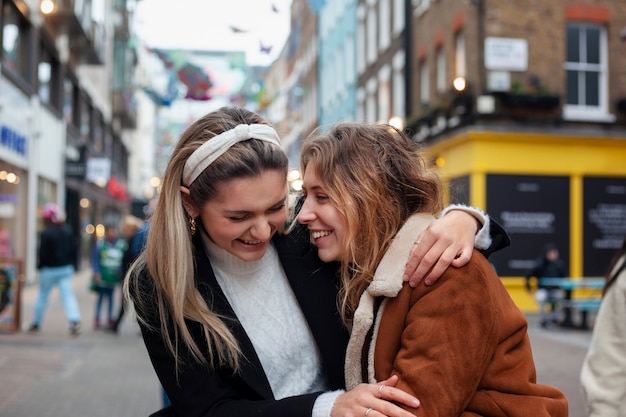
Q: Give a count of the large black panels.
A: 2